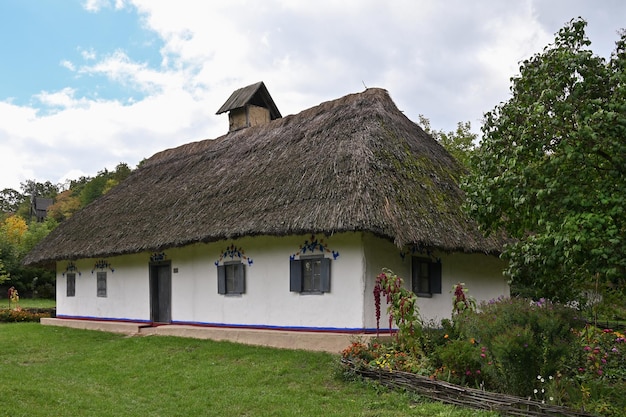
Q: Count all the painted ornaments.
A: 6